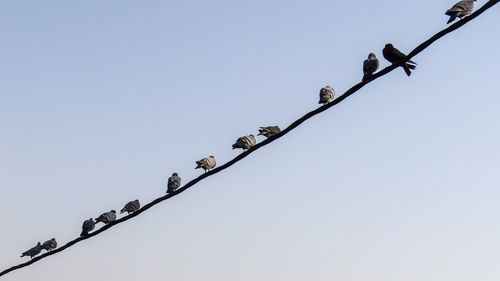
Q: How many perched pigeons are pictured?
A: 13